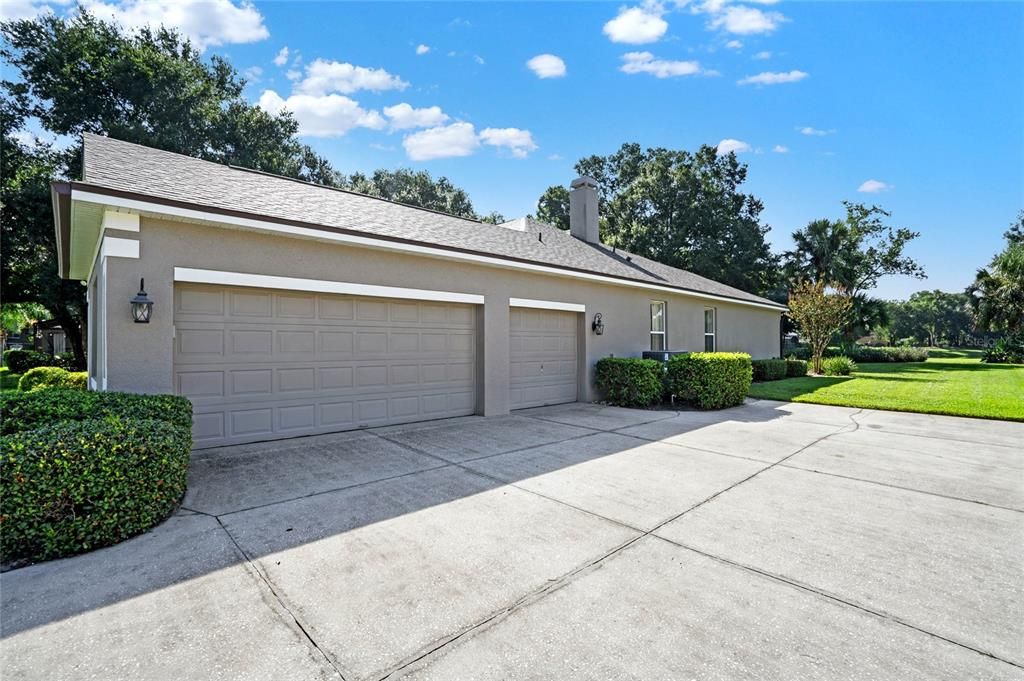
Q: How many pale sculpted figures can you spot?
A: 0